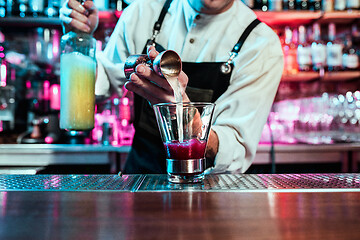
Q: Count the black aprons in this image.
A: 1